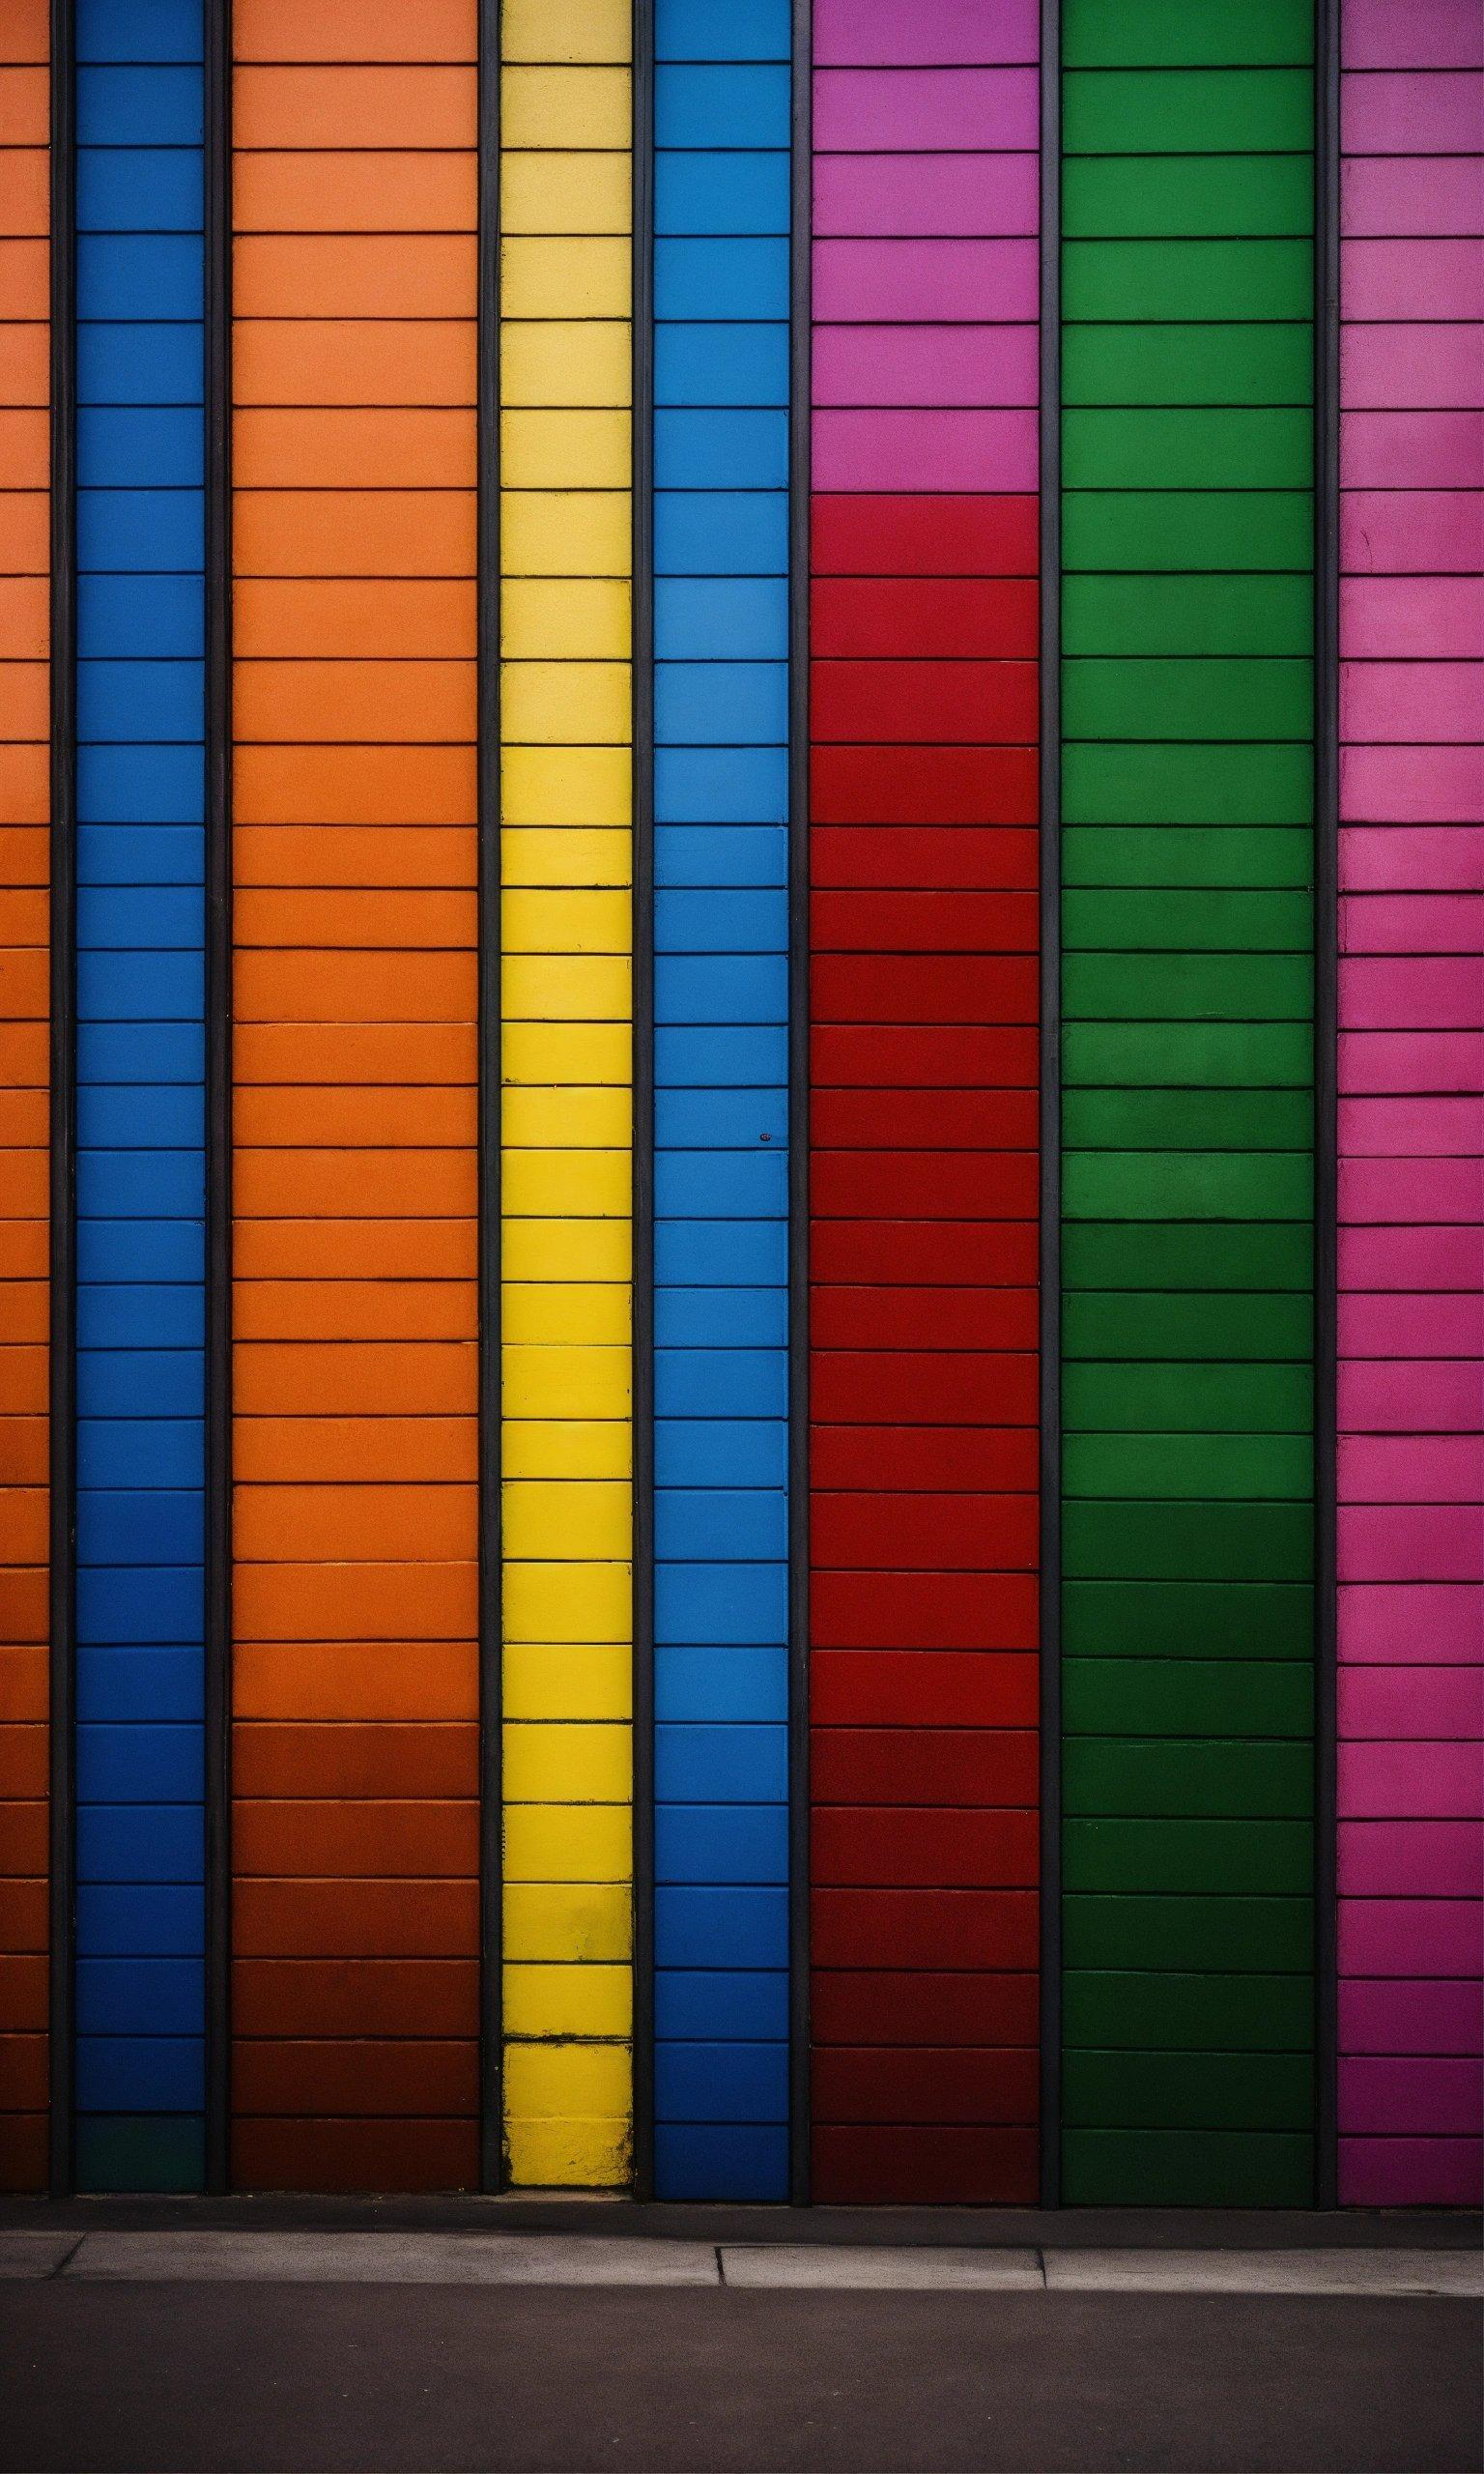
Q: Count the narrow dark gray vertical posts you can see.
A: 7